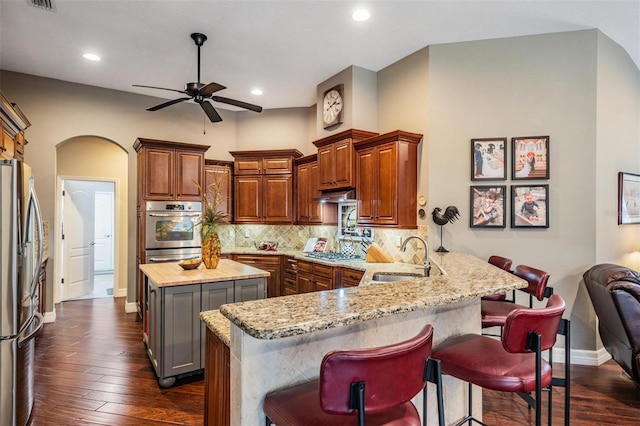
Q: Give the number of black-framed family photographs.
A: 4